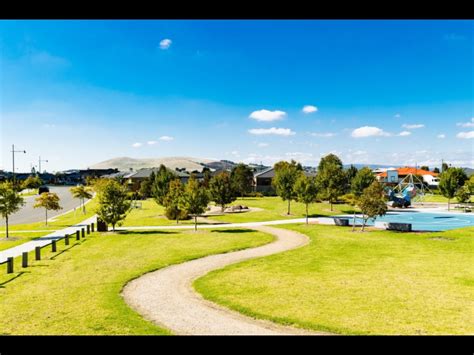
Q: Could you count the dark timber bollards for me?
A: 9